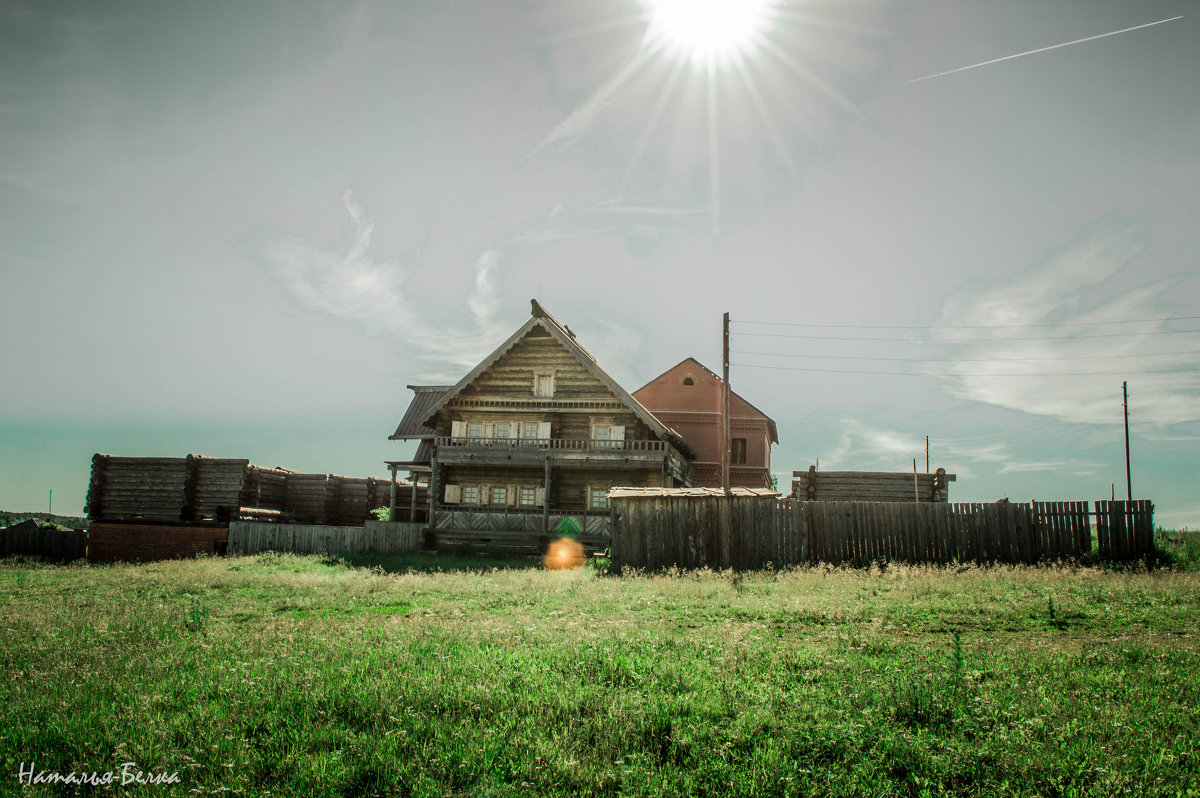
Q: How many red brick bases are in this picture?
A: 1